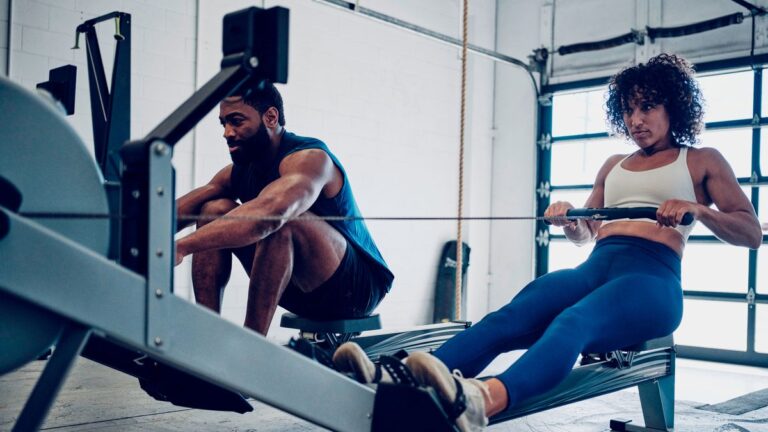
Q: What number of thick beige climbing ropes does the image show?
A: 1